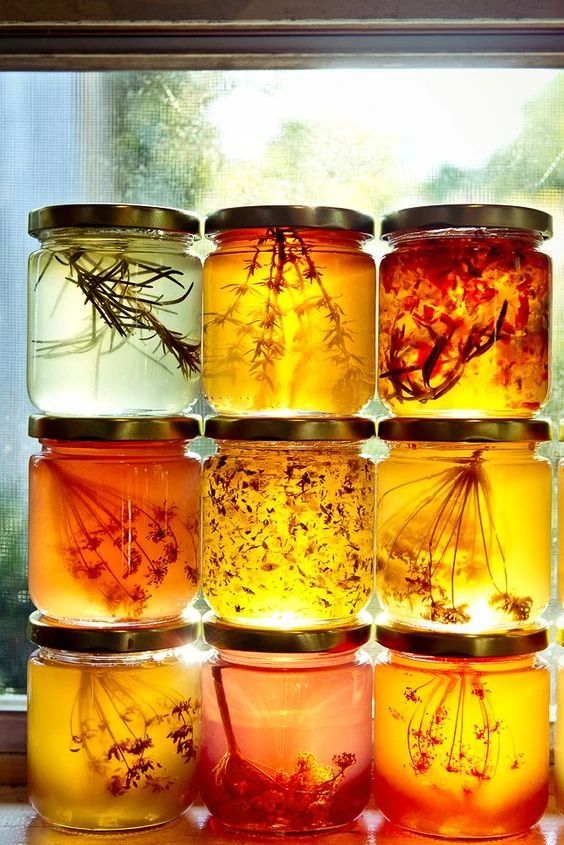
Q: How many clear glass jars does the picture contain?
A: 9